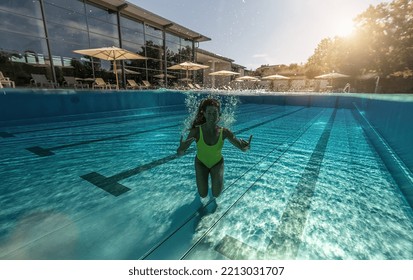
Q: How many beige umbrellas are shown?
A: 6